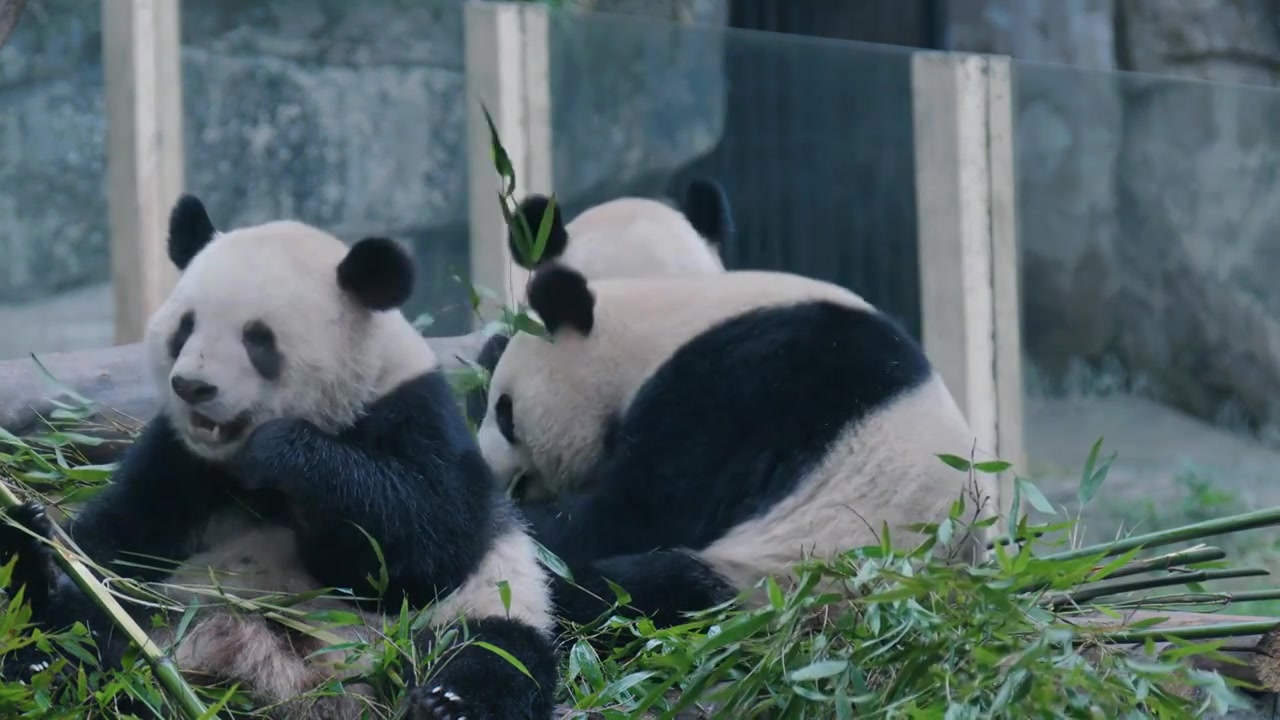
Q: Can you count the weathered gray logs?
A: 1